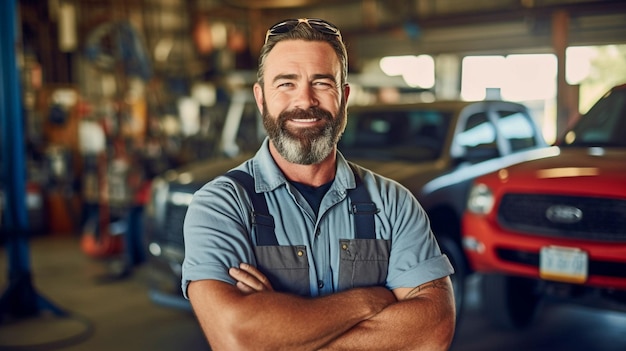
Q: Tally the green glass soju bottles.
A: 0